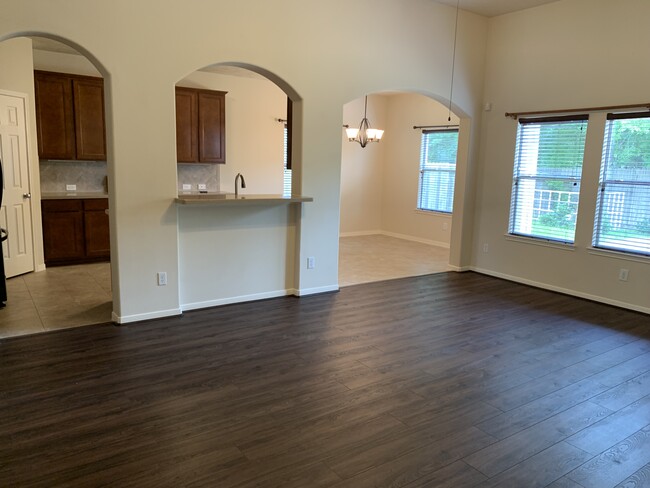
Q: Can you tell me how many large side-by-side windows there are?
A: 2